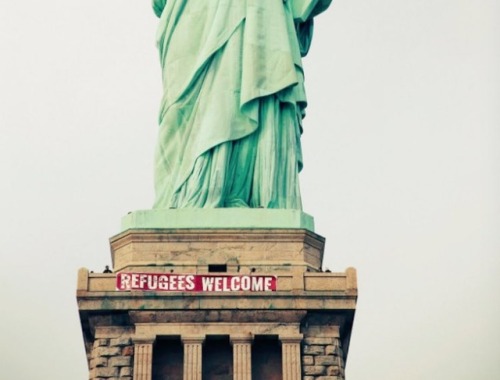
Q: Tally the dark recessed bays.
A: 3